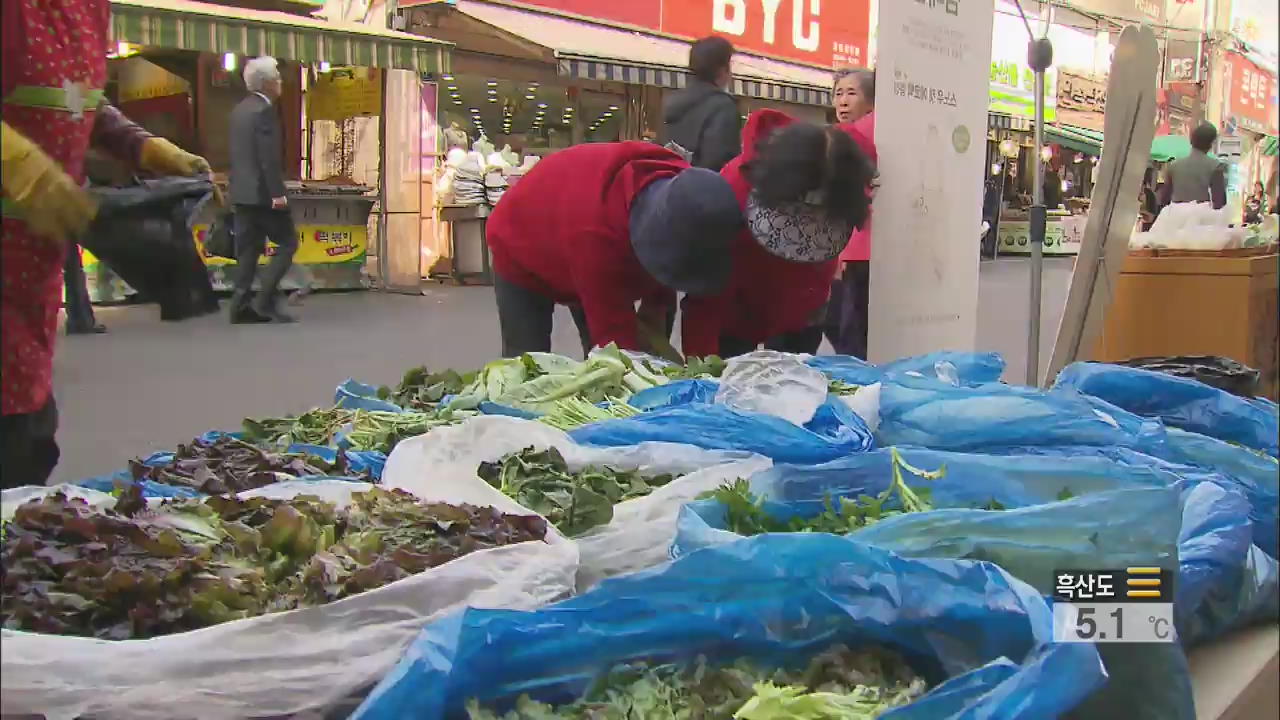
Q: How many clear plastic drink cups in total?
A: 0